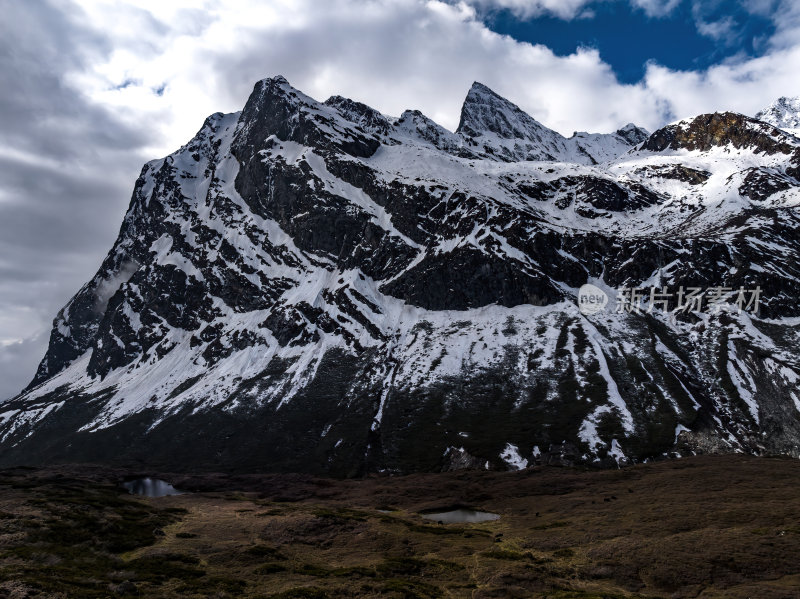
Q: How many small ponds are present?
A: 2